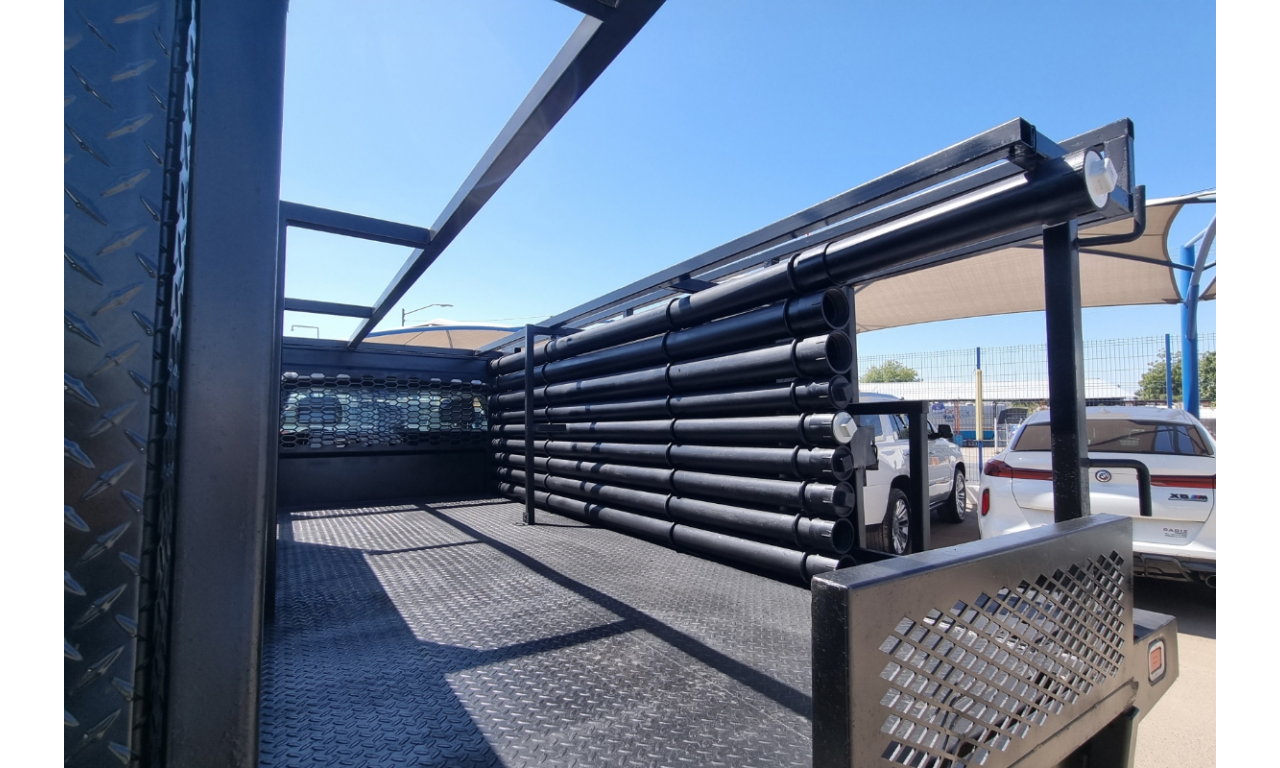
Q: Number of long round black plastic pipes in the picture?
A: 9